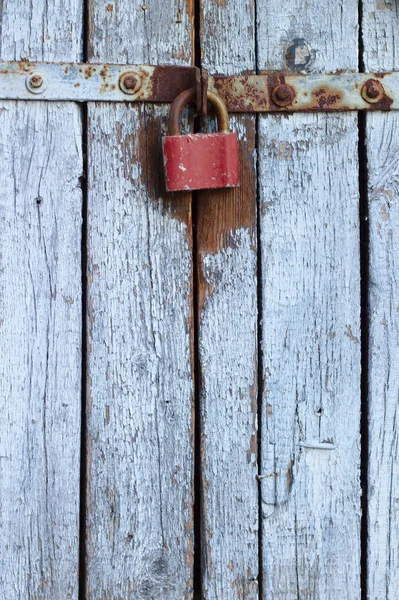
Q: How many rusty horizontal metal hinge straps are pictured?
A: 2